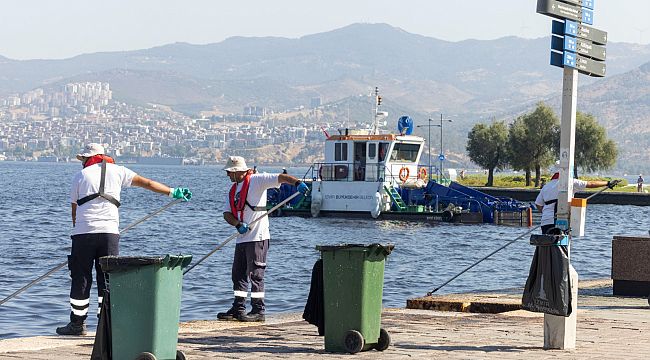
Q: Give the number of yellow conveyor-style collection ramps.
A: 0